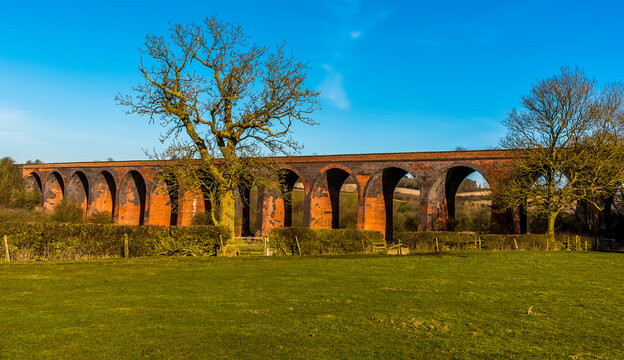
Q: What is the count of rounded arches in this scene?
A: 13